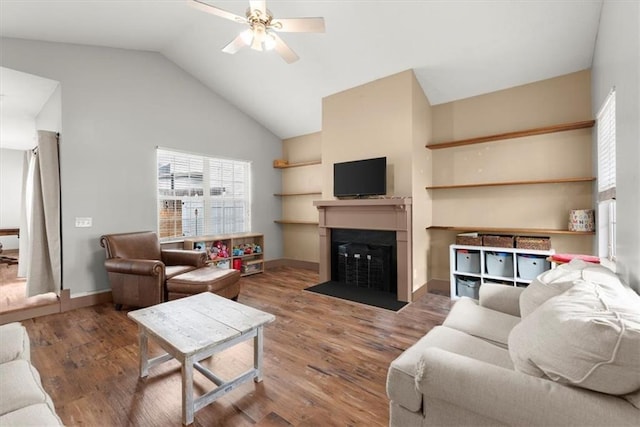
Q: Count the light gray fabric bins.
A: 4